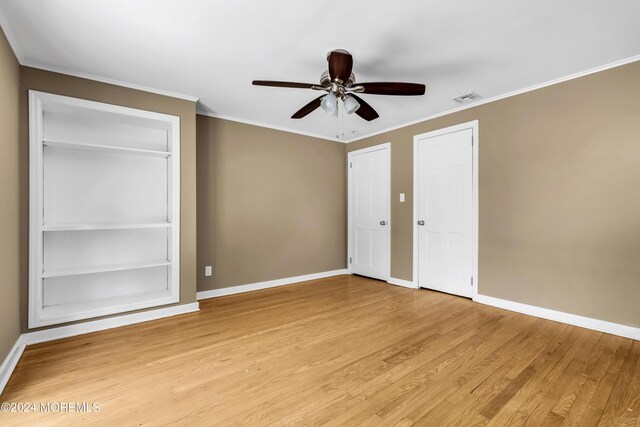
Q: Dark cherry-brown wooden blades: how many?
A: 5